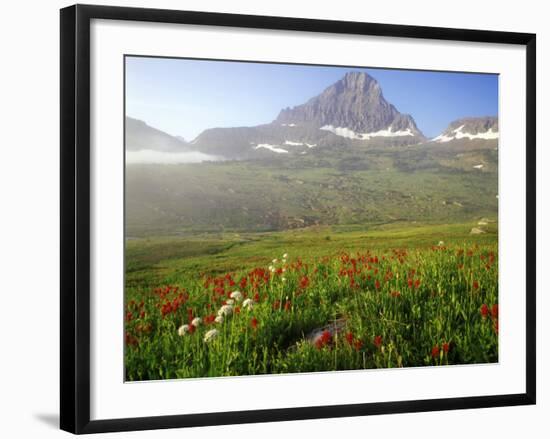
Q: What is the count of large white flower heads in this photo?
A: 8